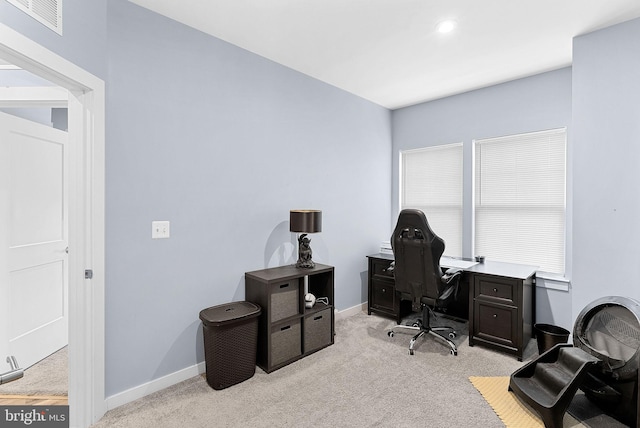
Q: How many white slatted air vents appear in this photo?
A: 1